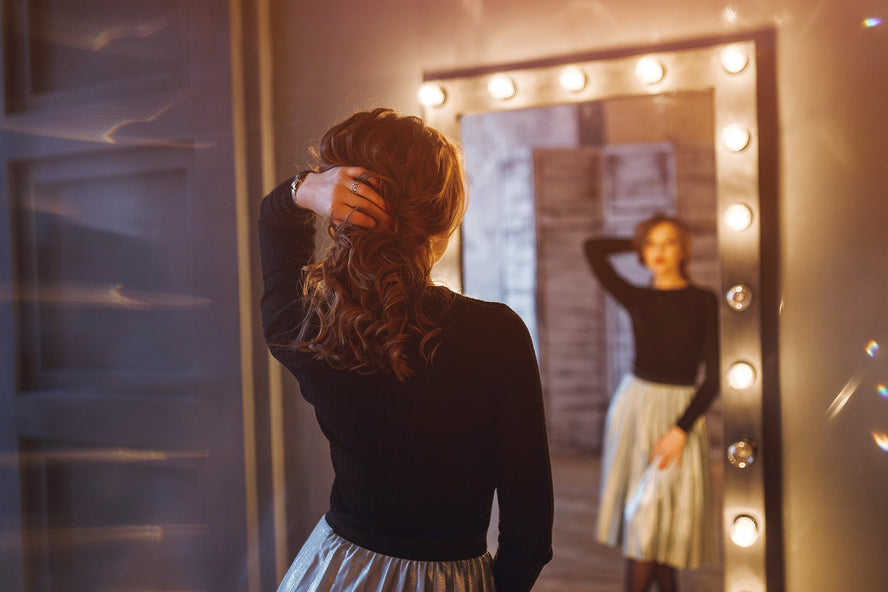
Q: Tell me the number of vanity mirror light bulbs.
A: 11